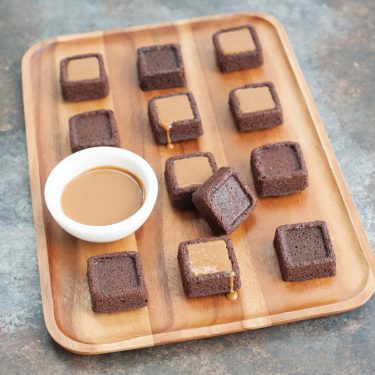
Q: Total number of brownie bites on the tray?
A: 12